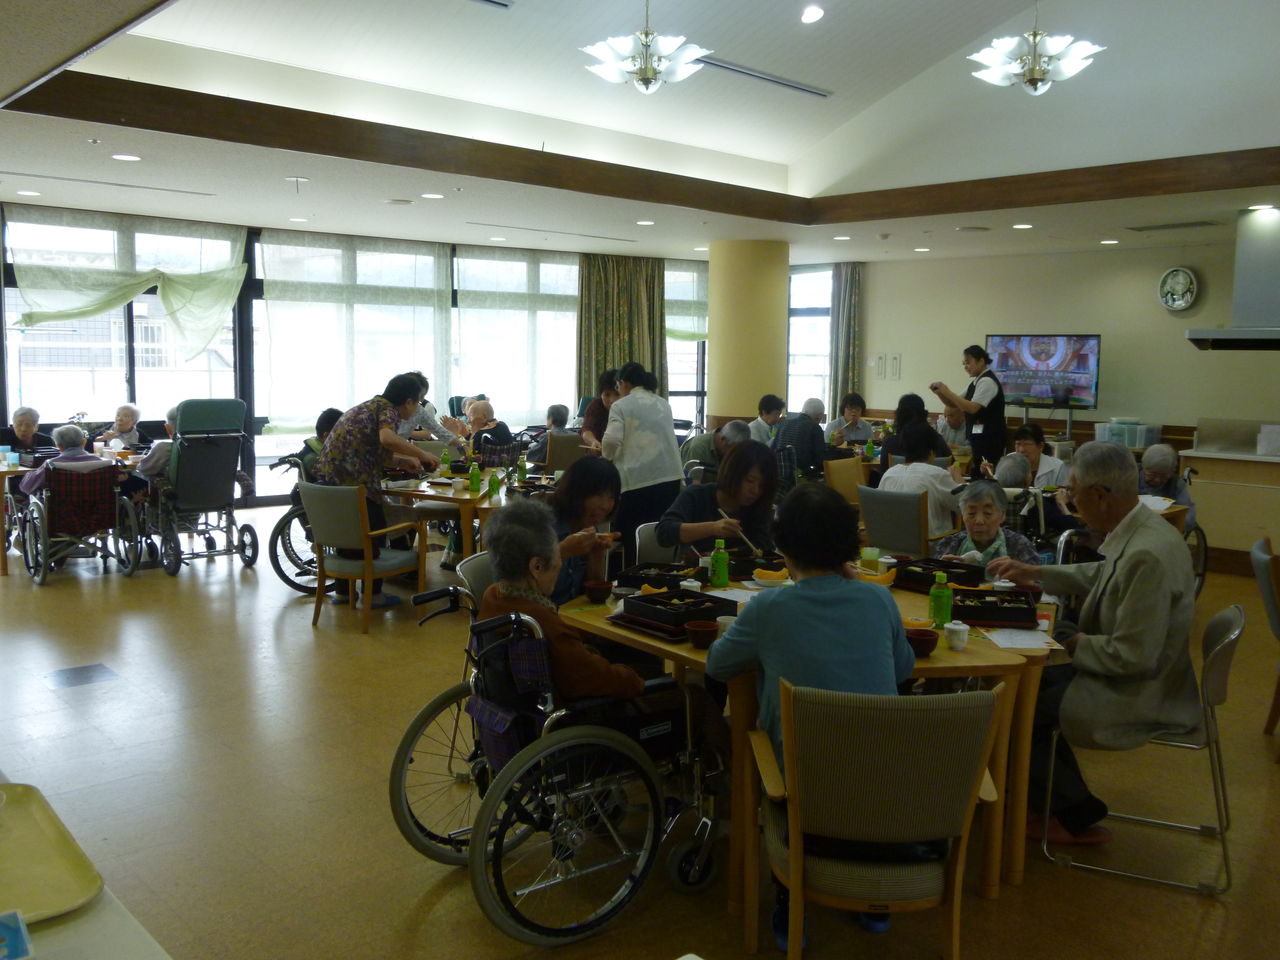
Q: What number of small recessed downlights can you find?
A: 13